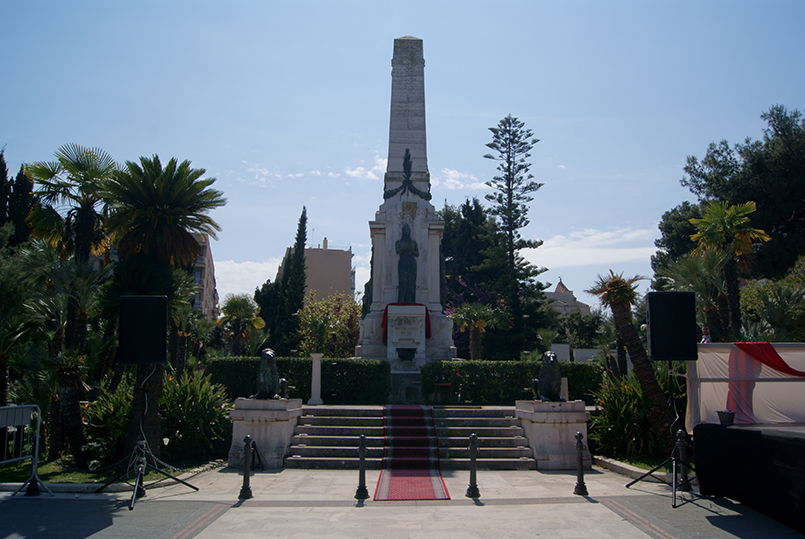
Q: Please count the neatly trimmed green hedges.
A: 2